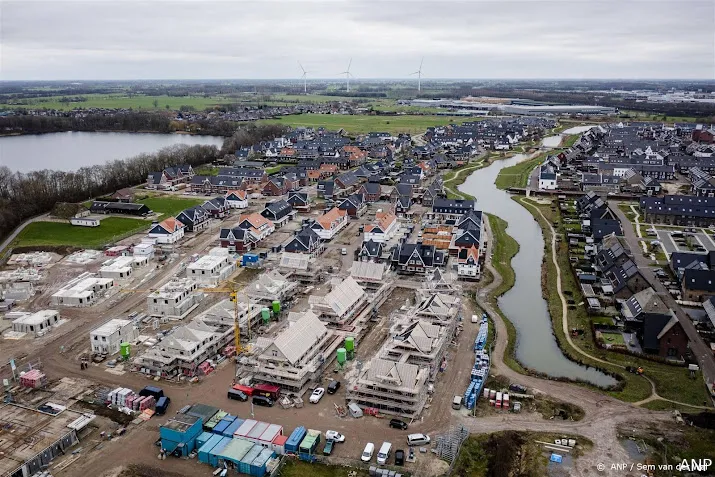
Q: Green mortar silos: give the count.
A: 5